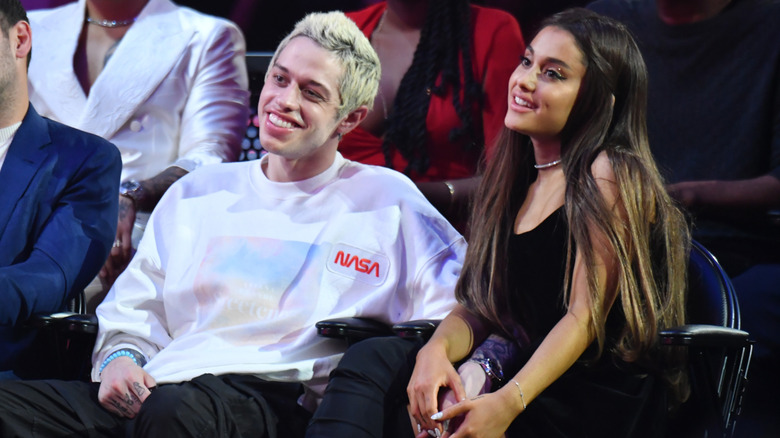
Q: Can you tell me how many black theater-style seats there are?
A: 3